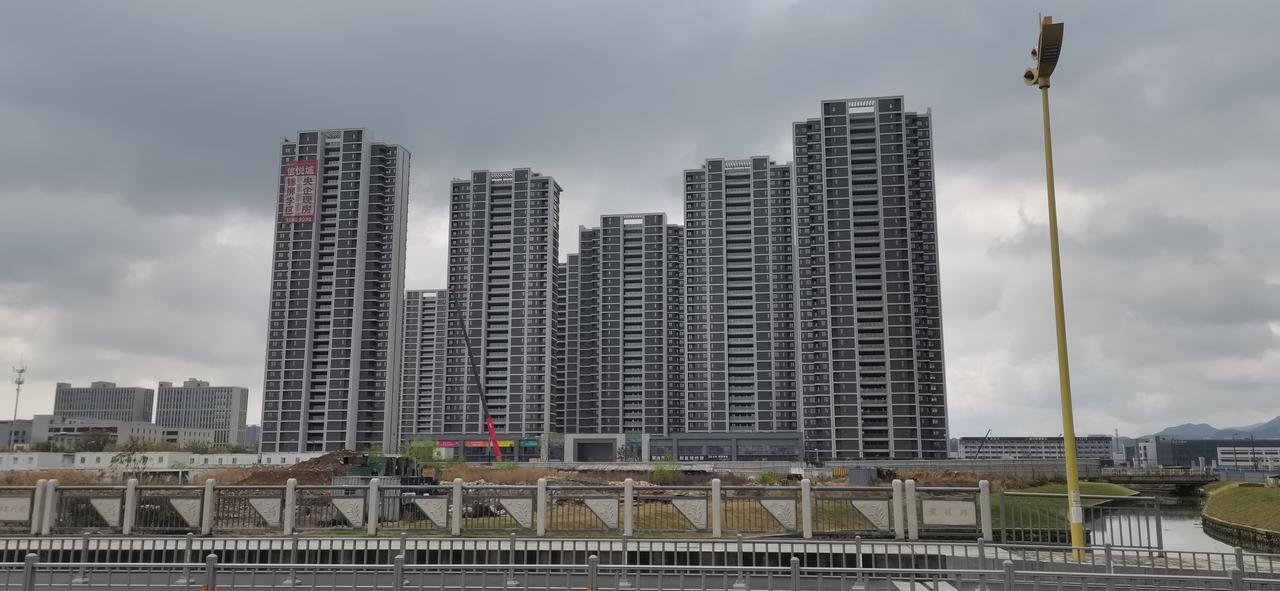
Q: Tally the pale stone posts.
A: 14